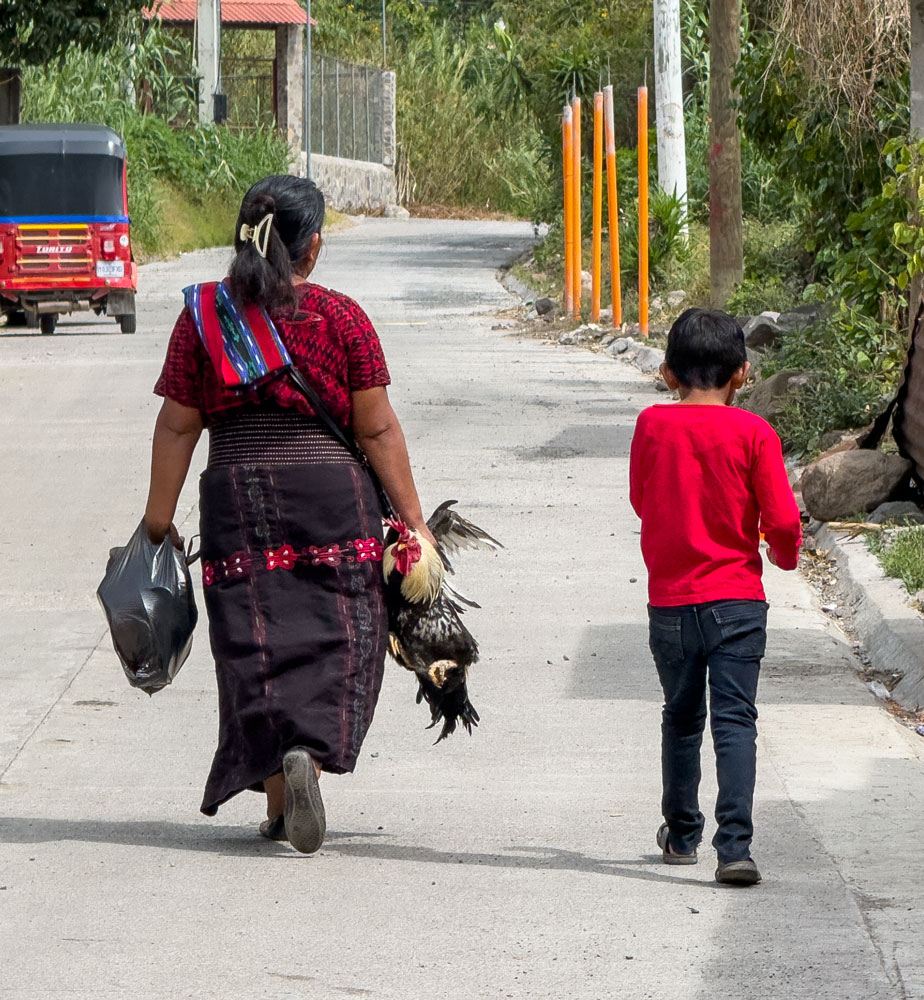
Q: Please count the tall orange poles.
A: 5